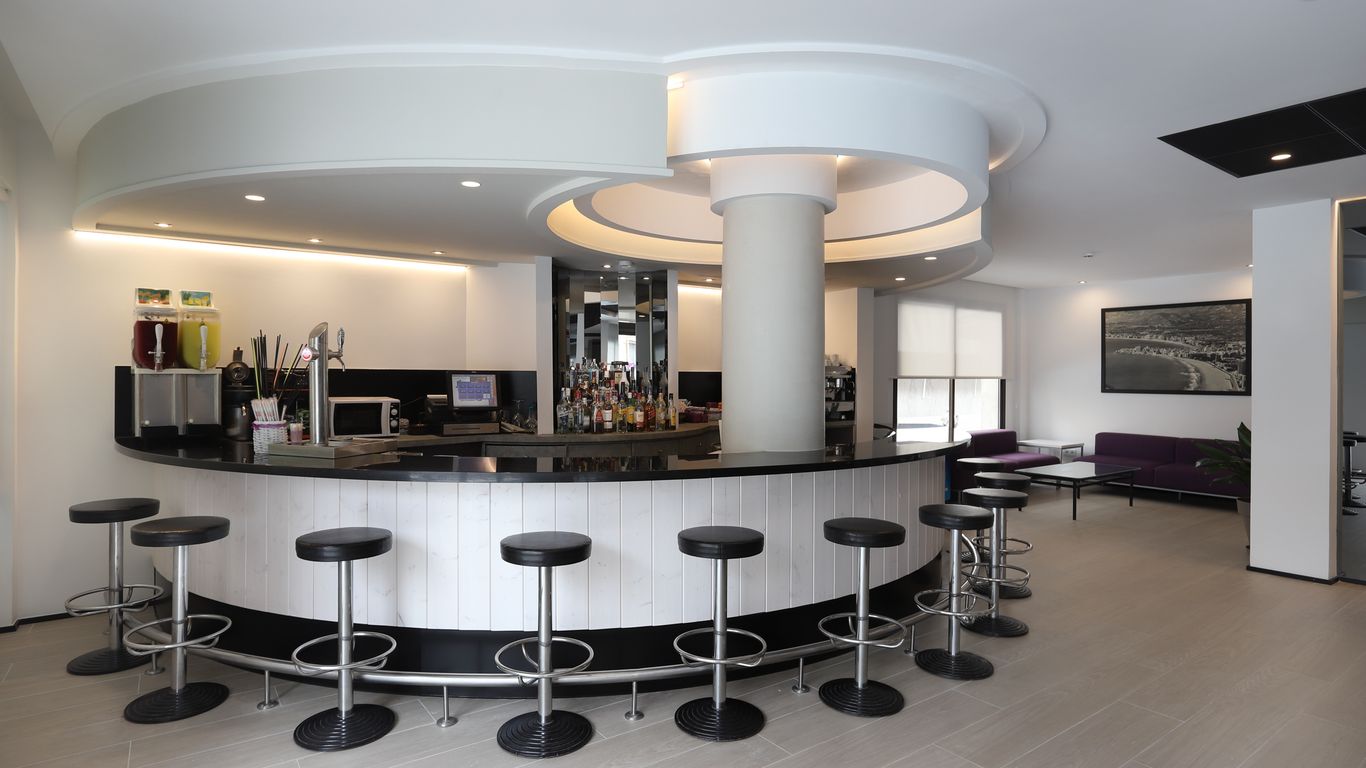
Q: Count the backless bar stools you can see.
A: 10